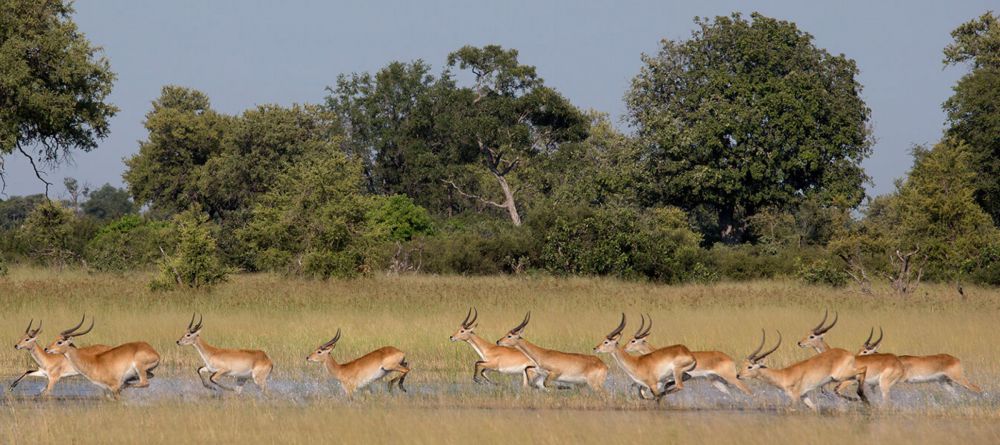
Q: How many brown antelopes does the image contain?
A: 11